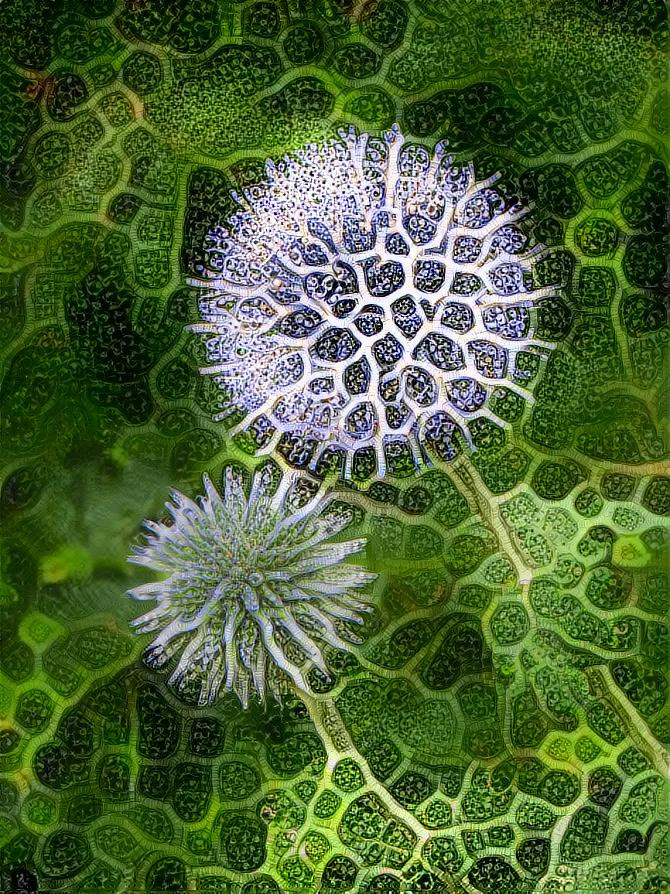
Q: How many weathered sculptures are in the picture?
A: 0